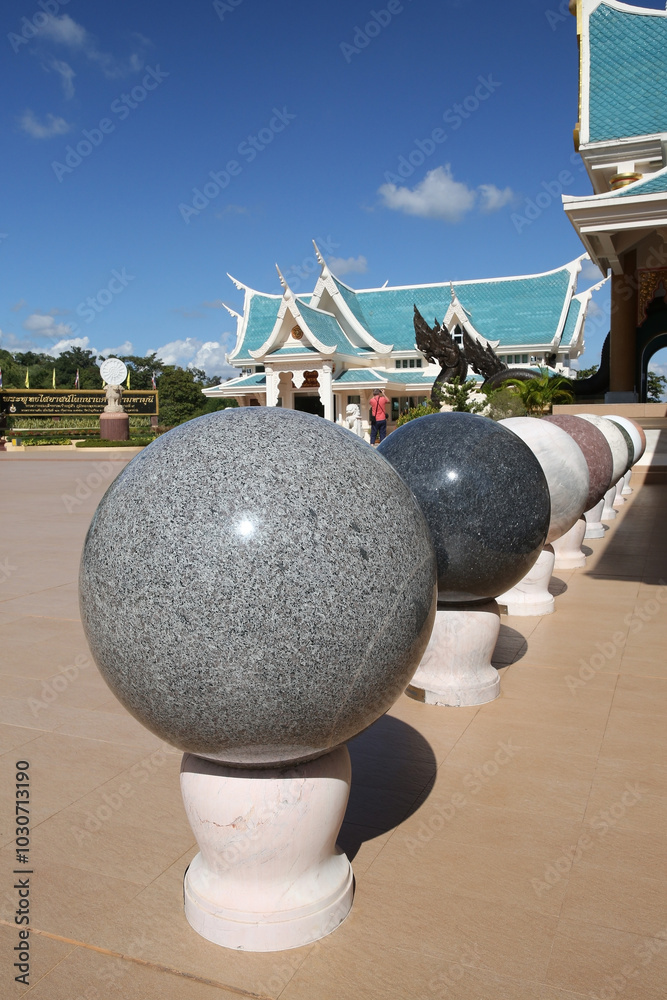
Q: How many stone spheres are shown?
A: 8